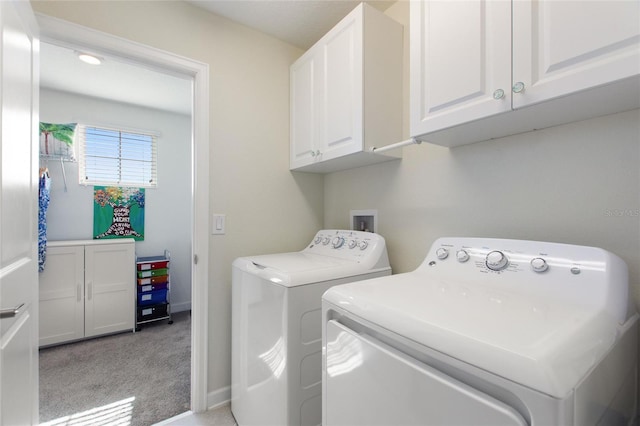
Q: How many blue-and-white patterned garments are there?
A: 1